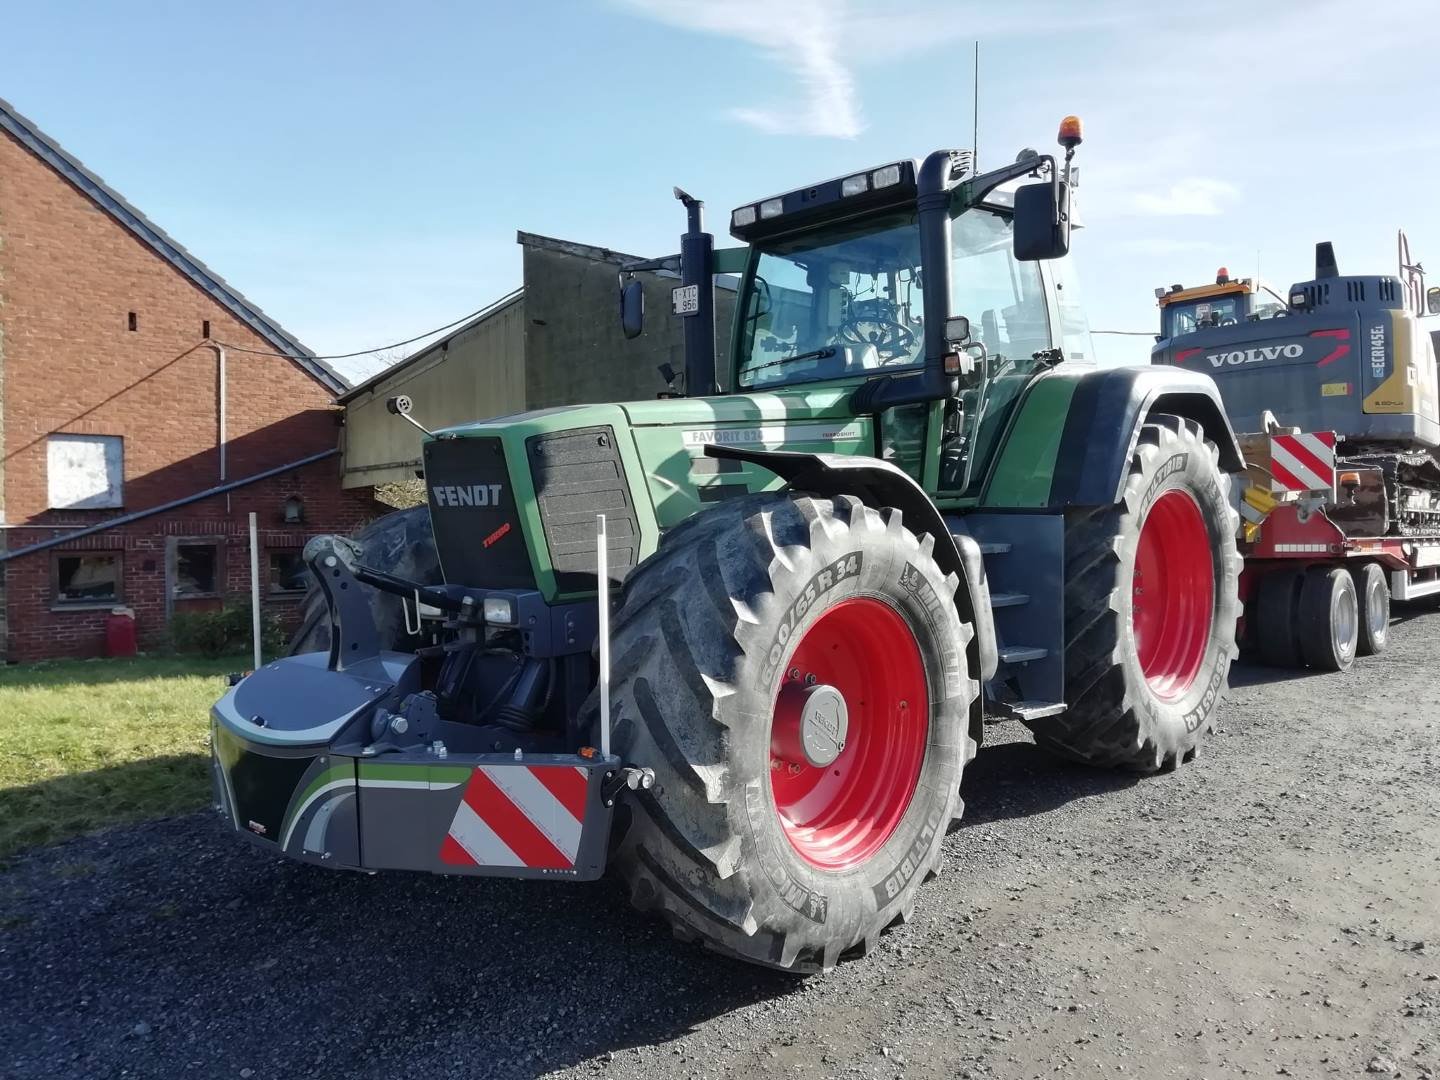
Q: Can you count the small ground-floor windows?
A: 3